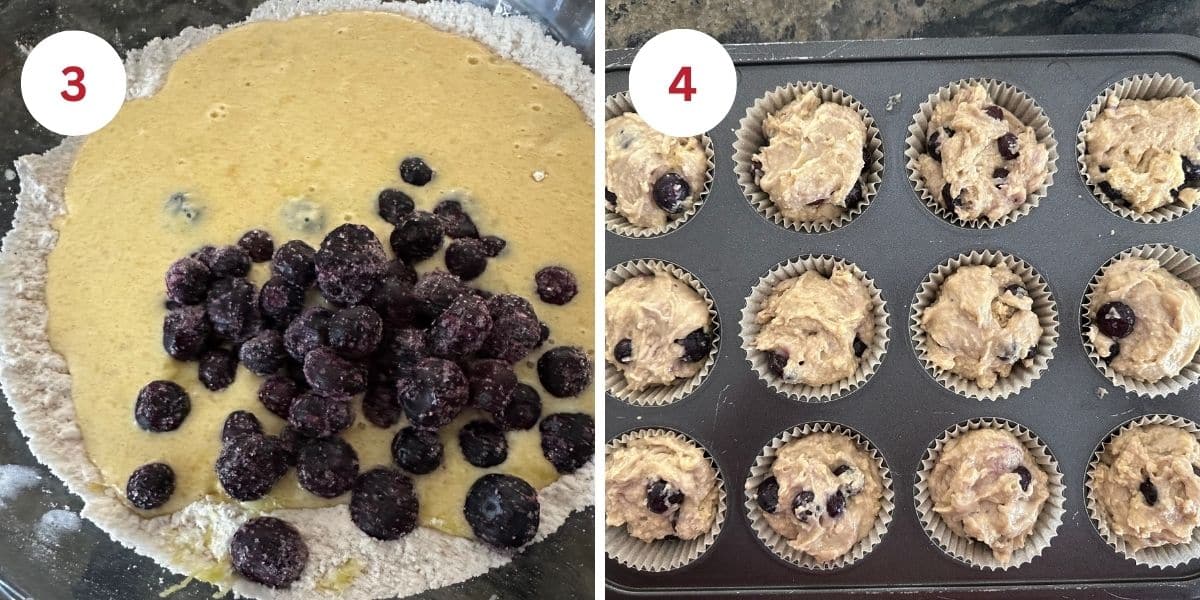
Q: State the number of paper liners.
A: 12